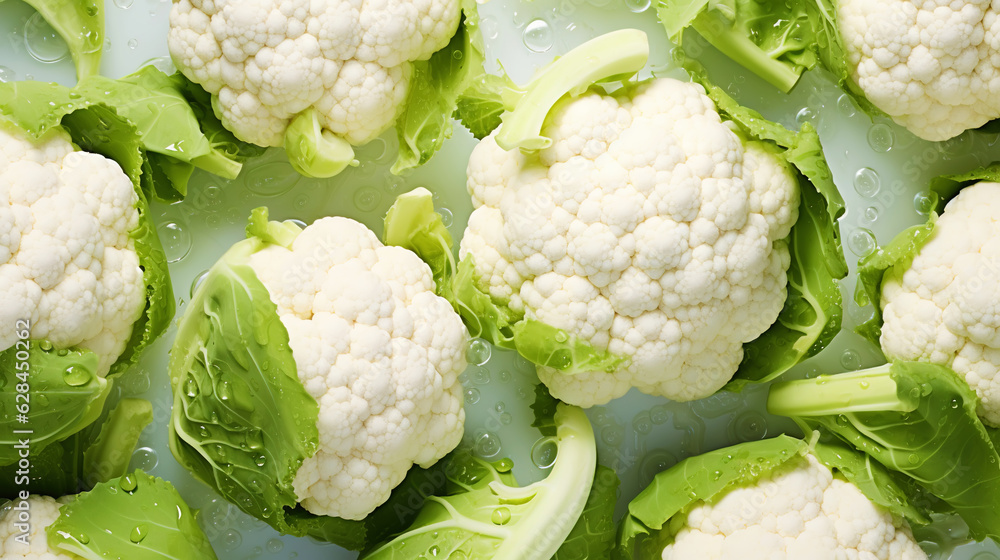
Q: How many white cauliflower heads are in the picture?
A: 8